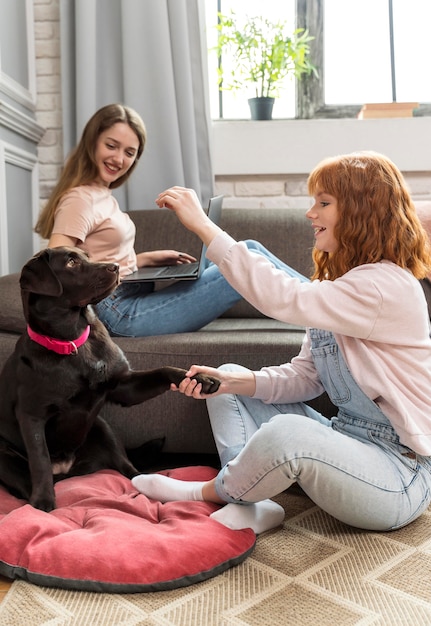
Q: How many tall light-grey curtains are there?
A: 1